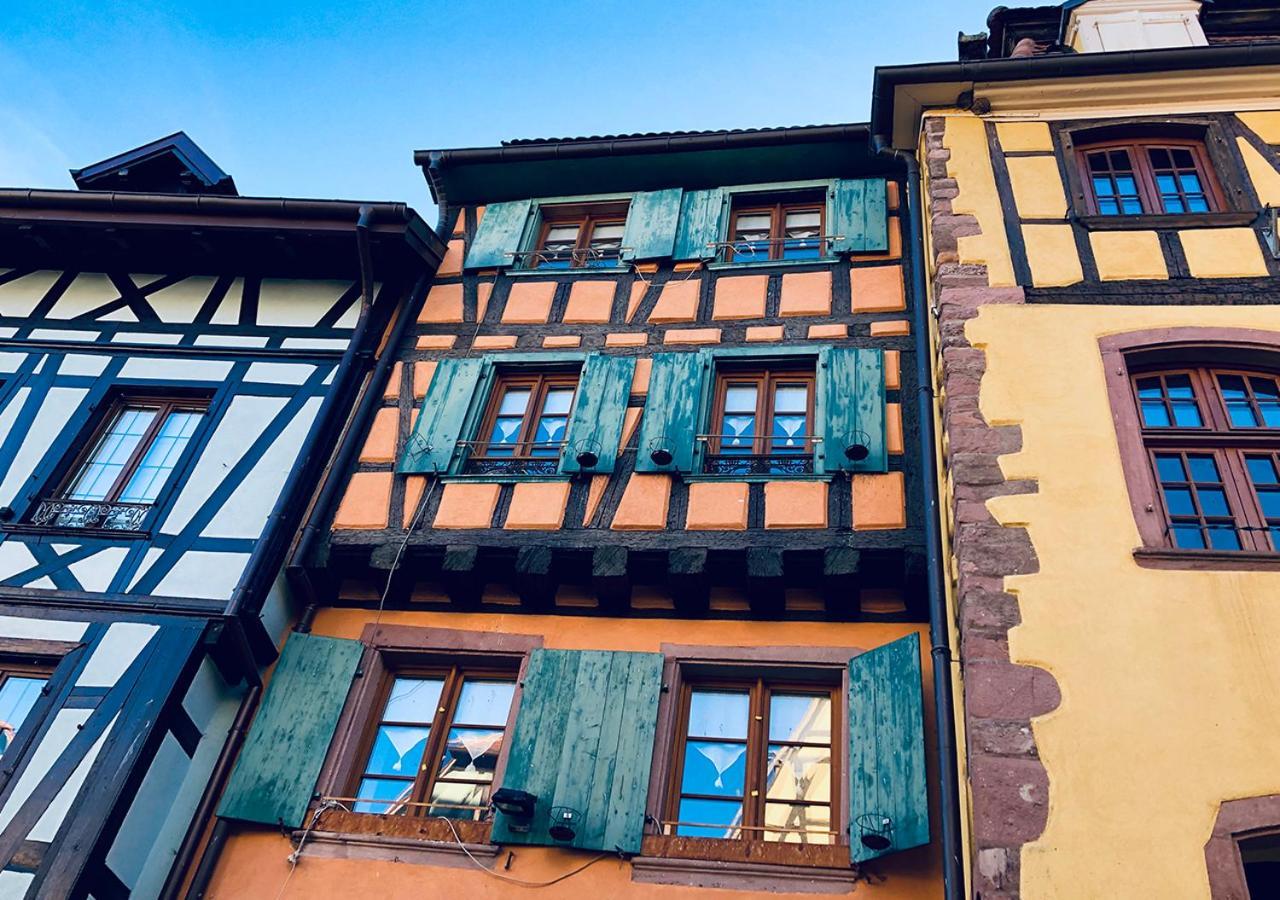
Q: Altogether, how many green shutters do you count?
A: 12